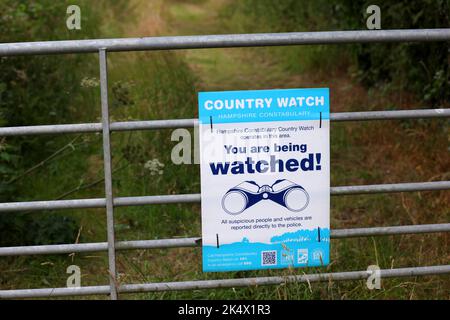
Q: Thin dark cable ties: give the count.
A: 4